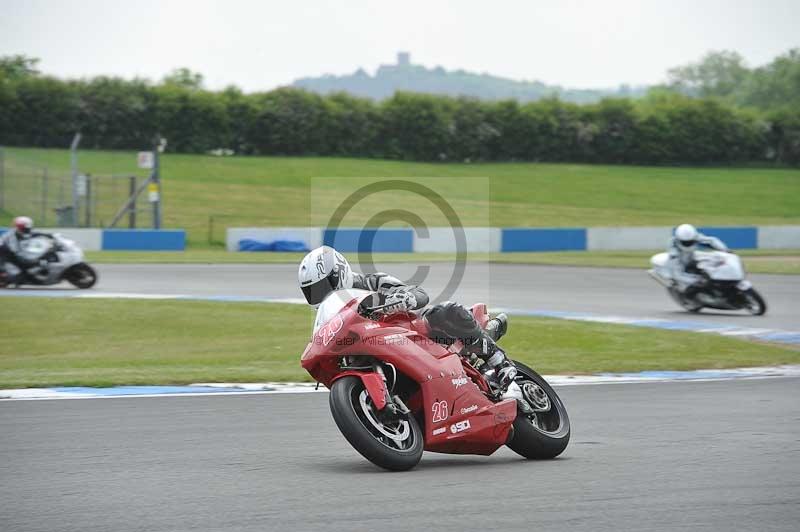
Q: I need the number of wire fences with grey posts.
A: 1